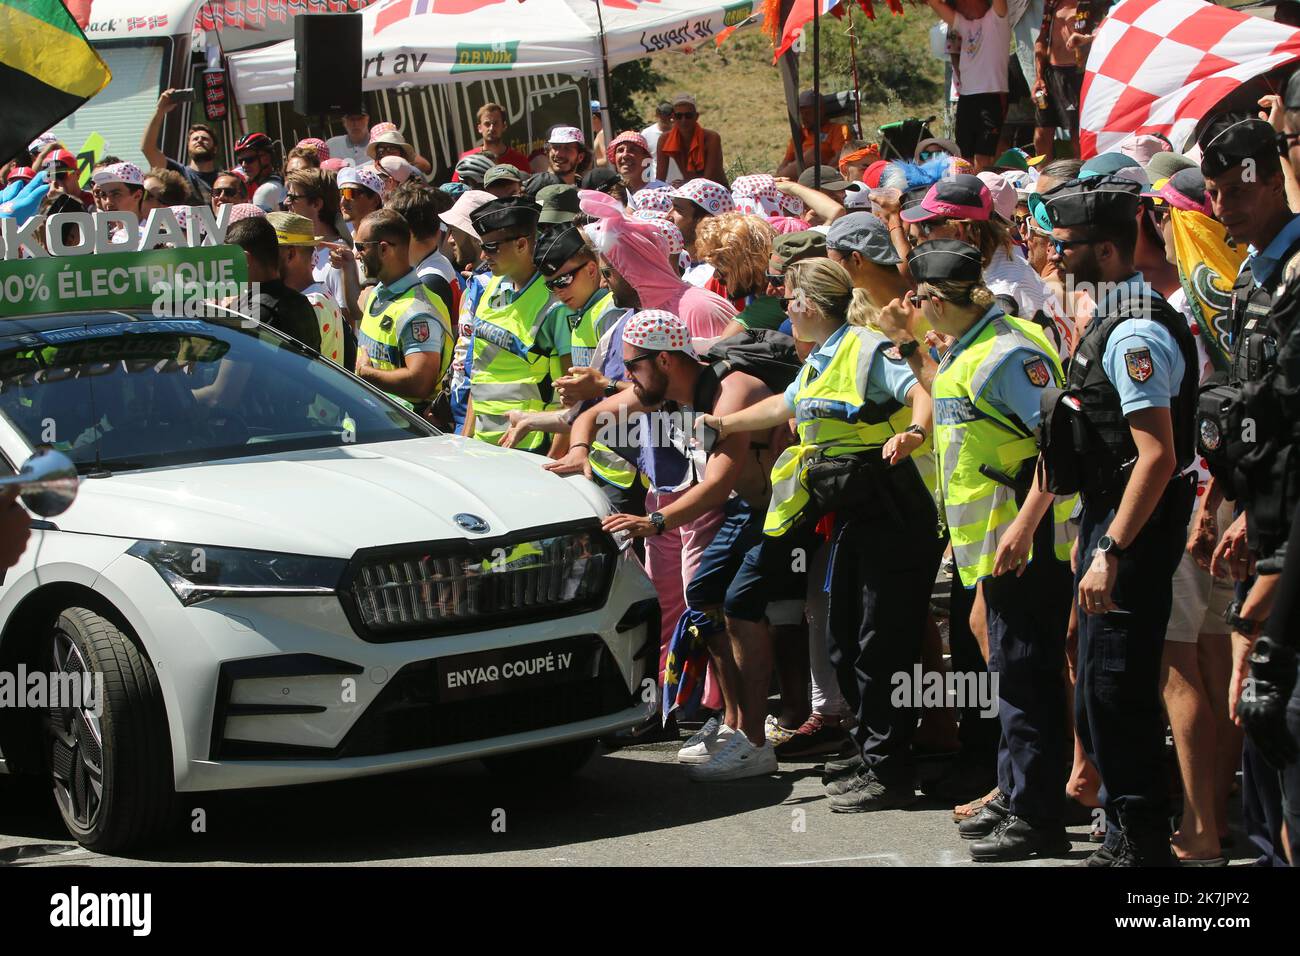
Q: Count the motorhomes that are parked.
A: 1